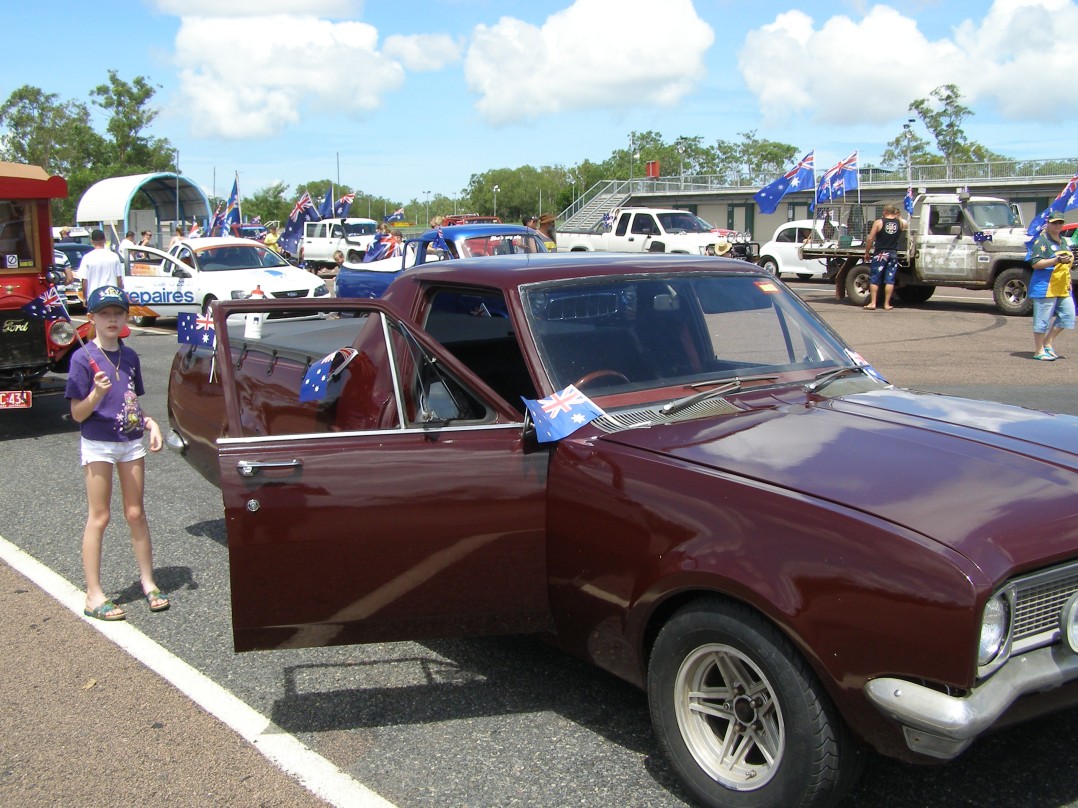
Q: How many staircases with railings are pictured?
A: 1